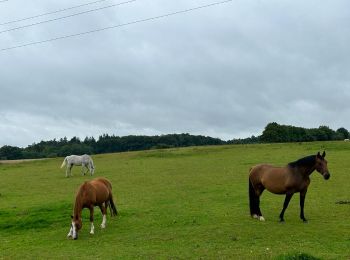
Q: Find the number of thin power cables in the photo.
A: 3